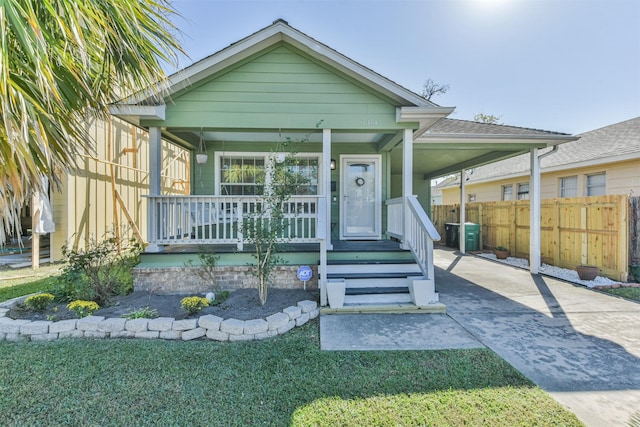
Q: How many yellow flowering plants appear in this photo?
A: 3